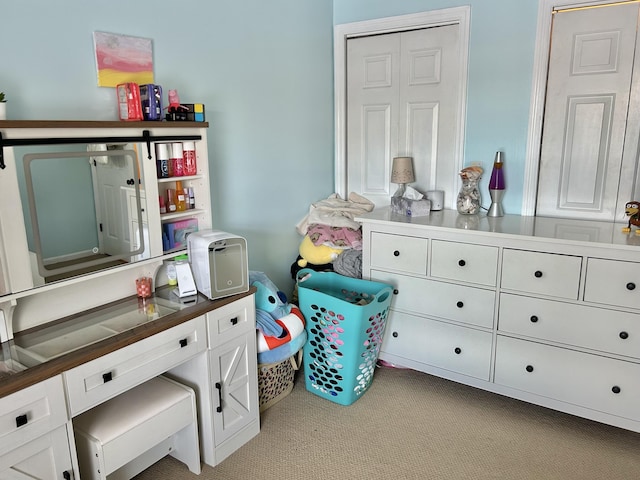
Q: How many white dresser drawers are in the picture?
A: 8